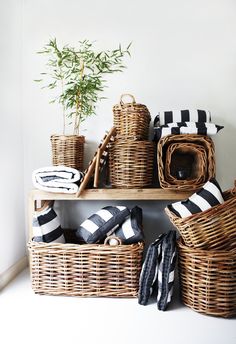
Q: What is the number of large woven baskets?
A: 3